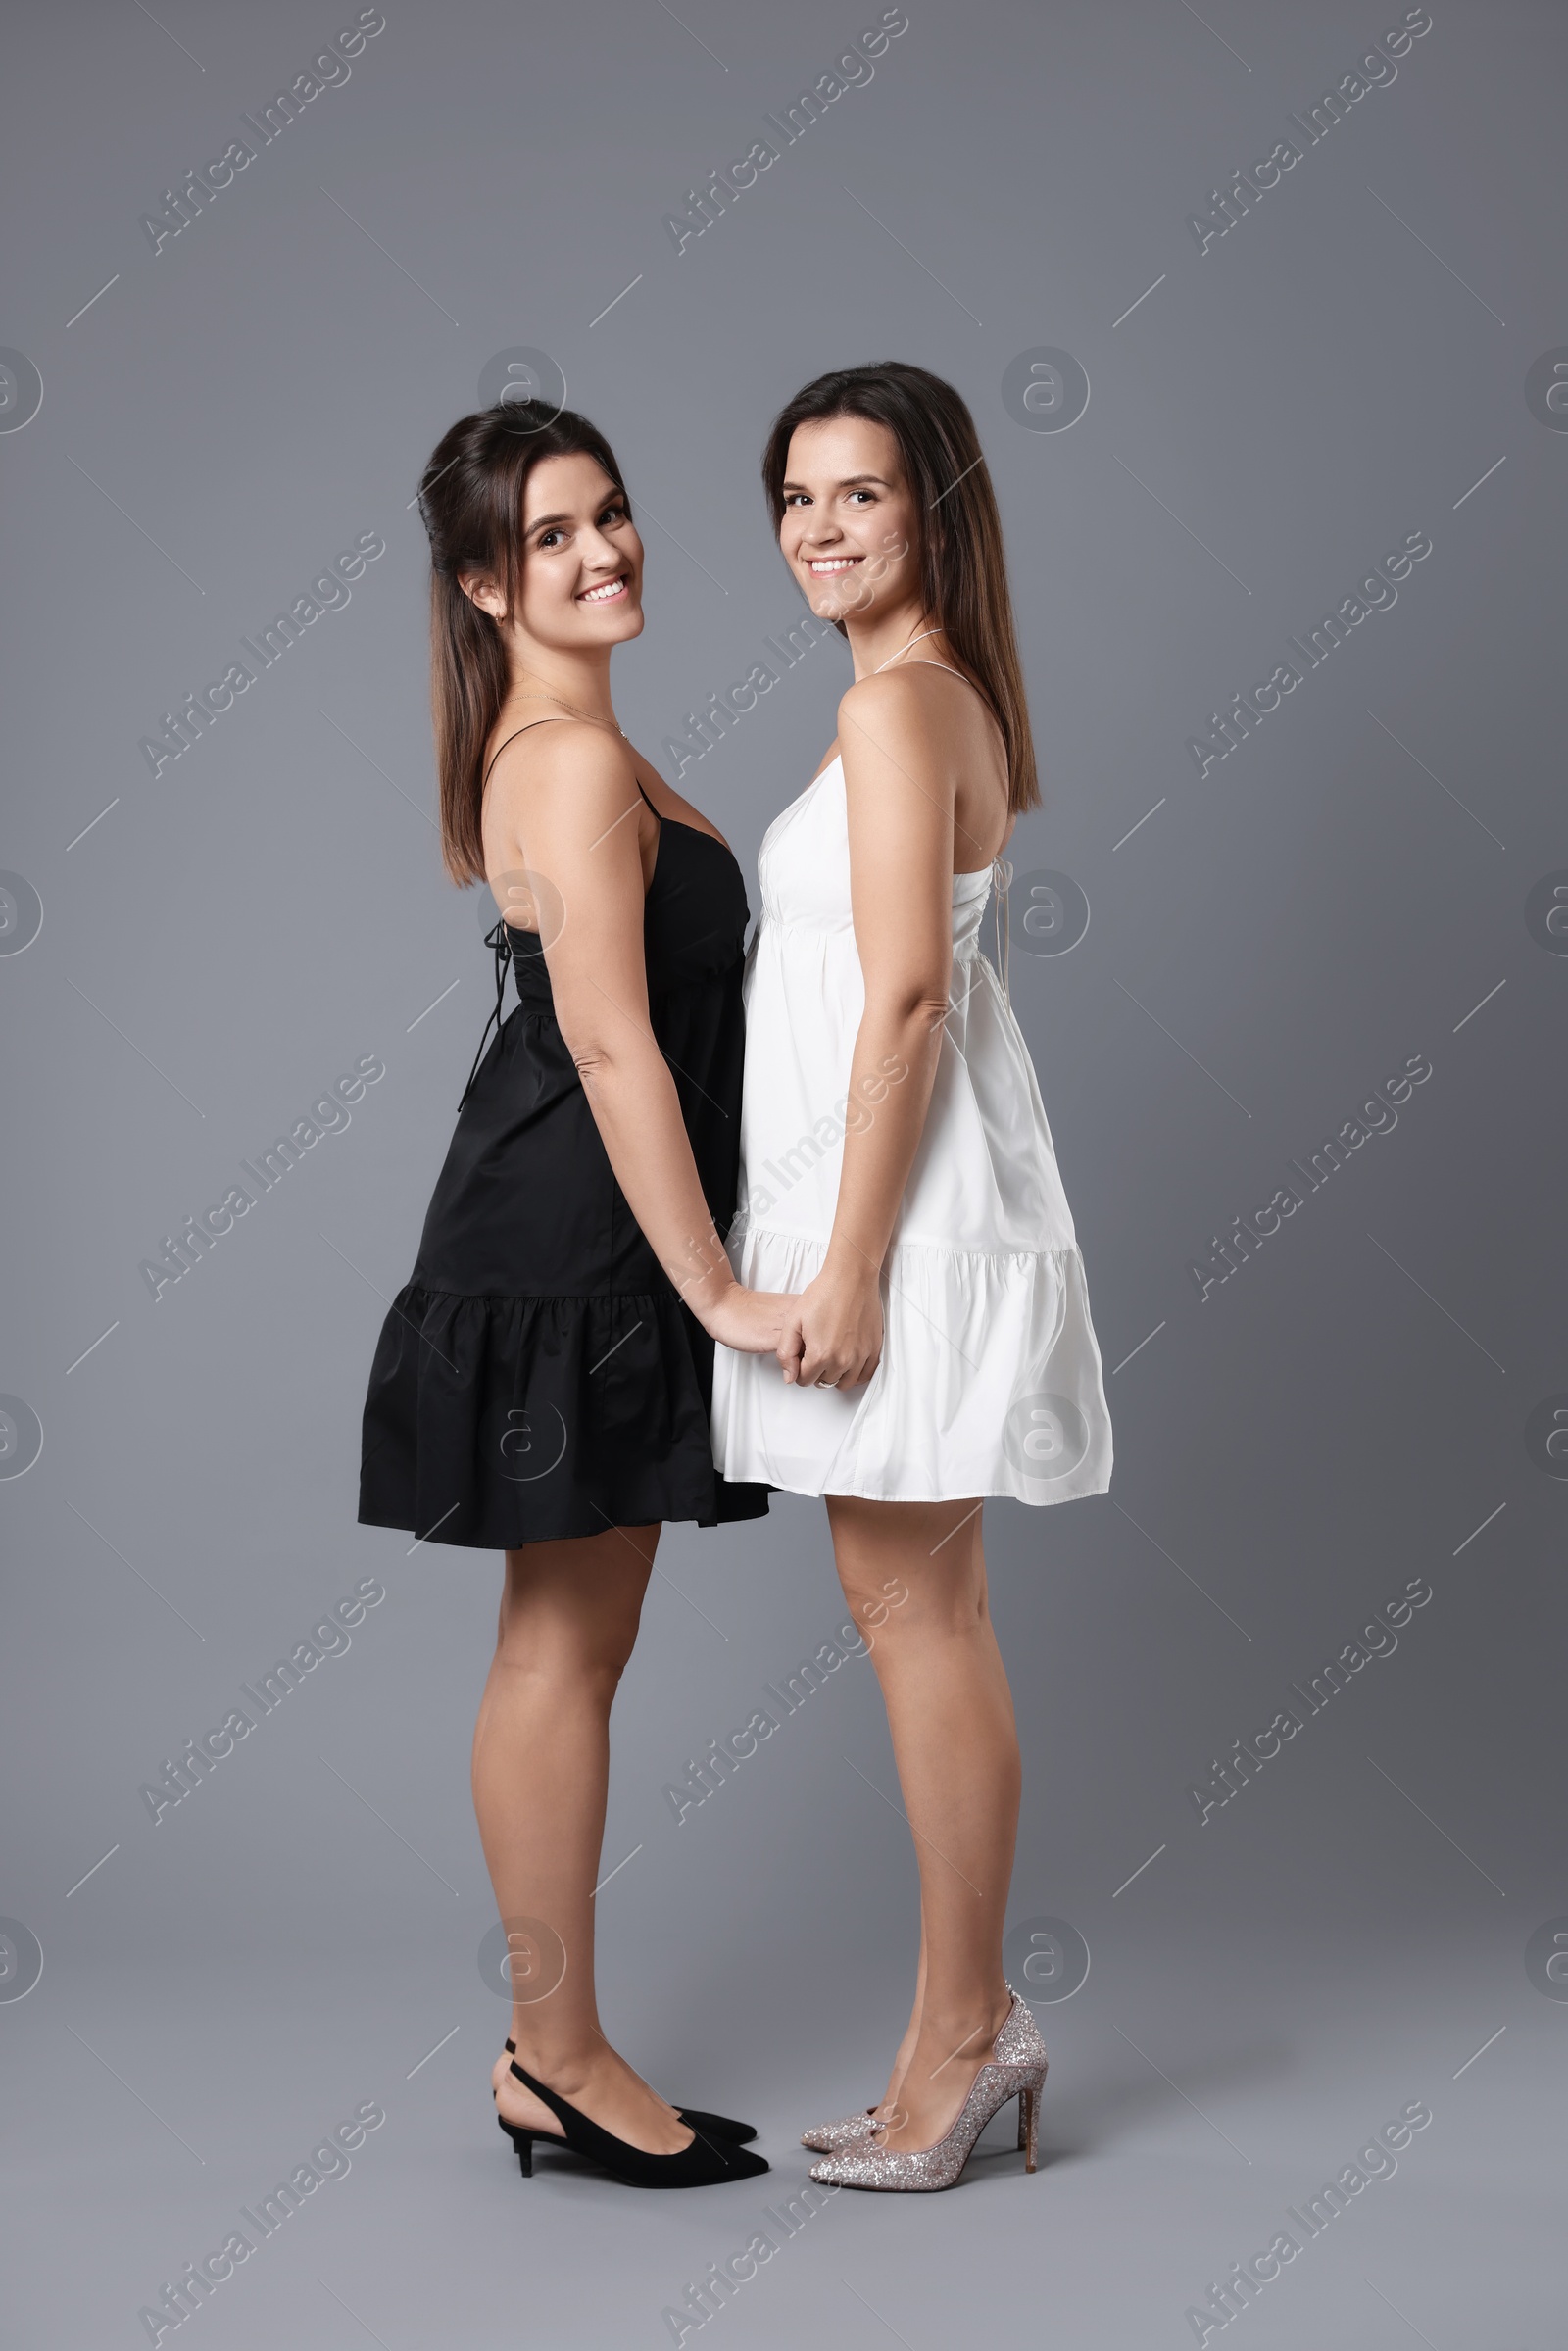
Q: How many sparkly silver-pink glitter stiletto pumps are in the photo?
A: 2